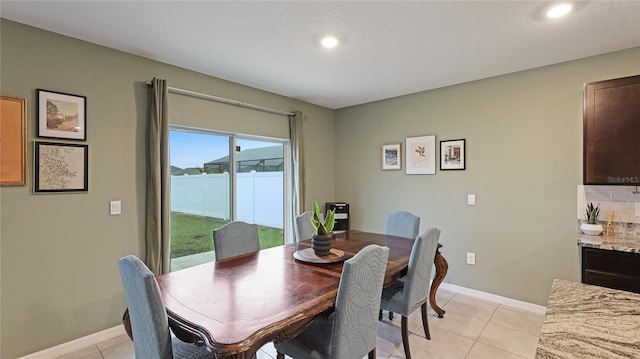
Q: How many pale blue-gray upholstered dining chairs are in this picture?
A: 6